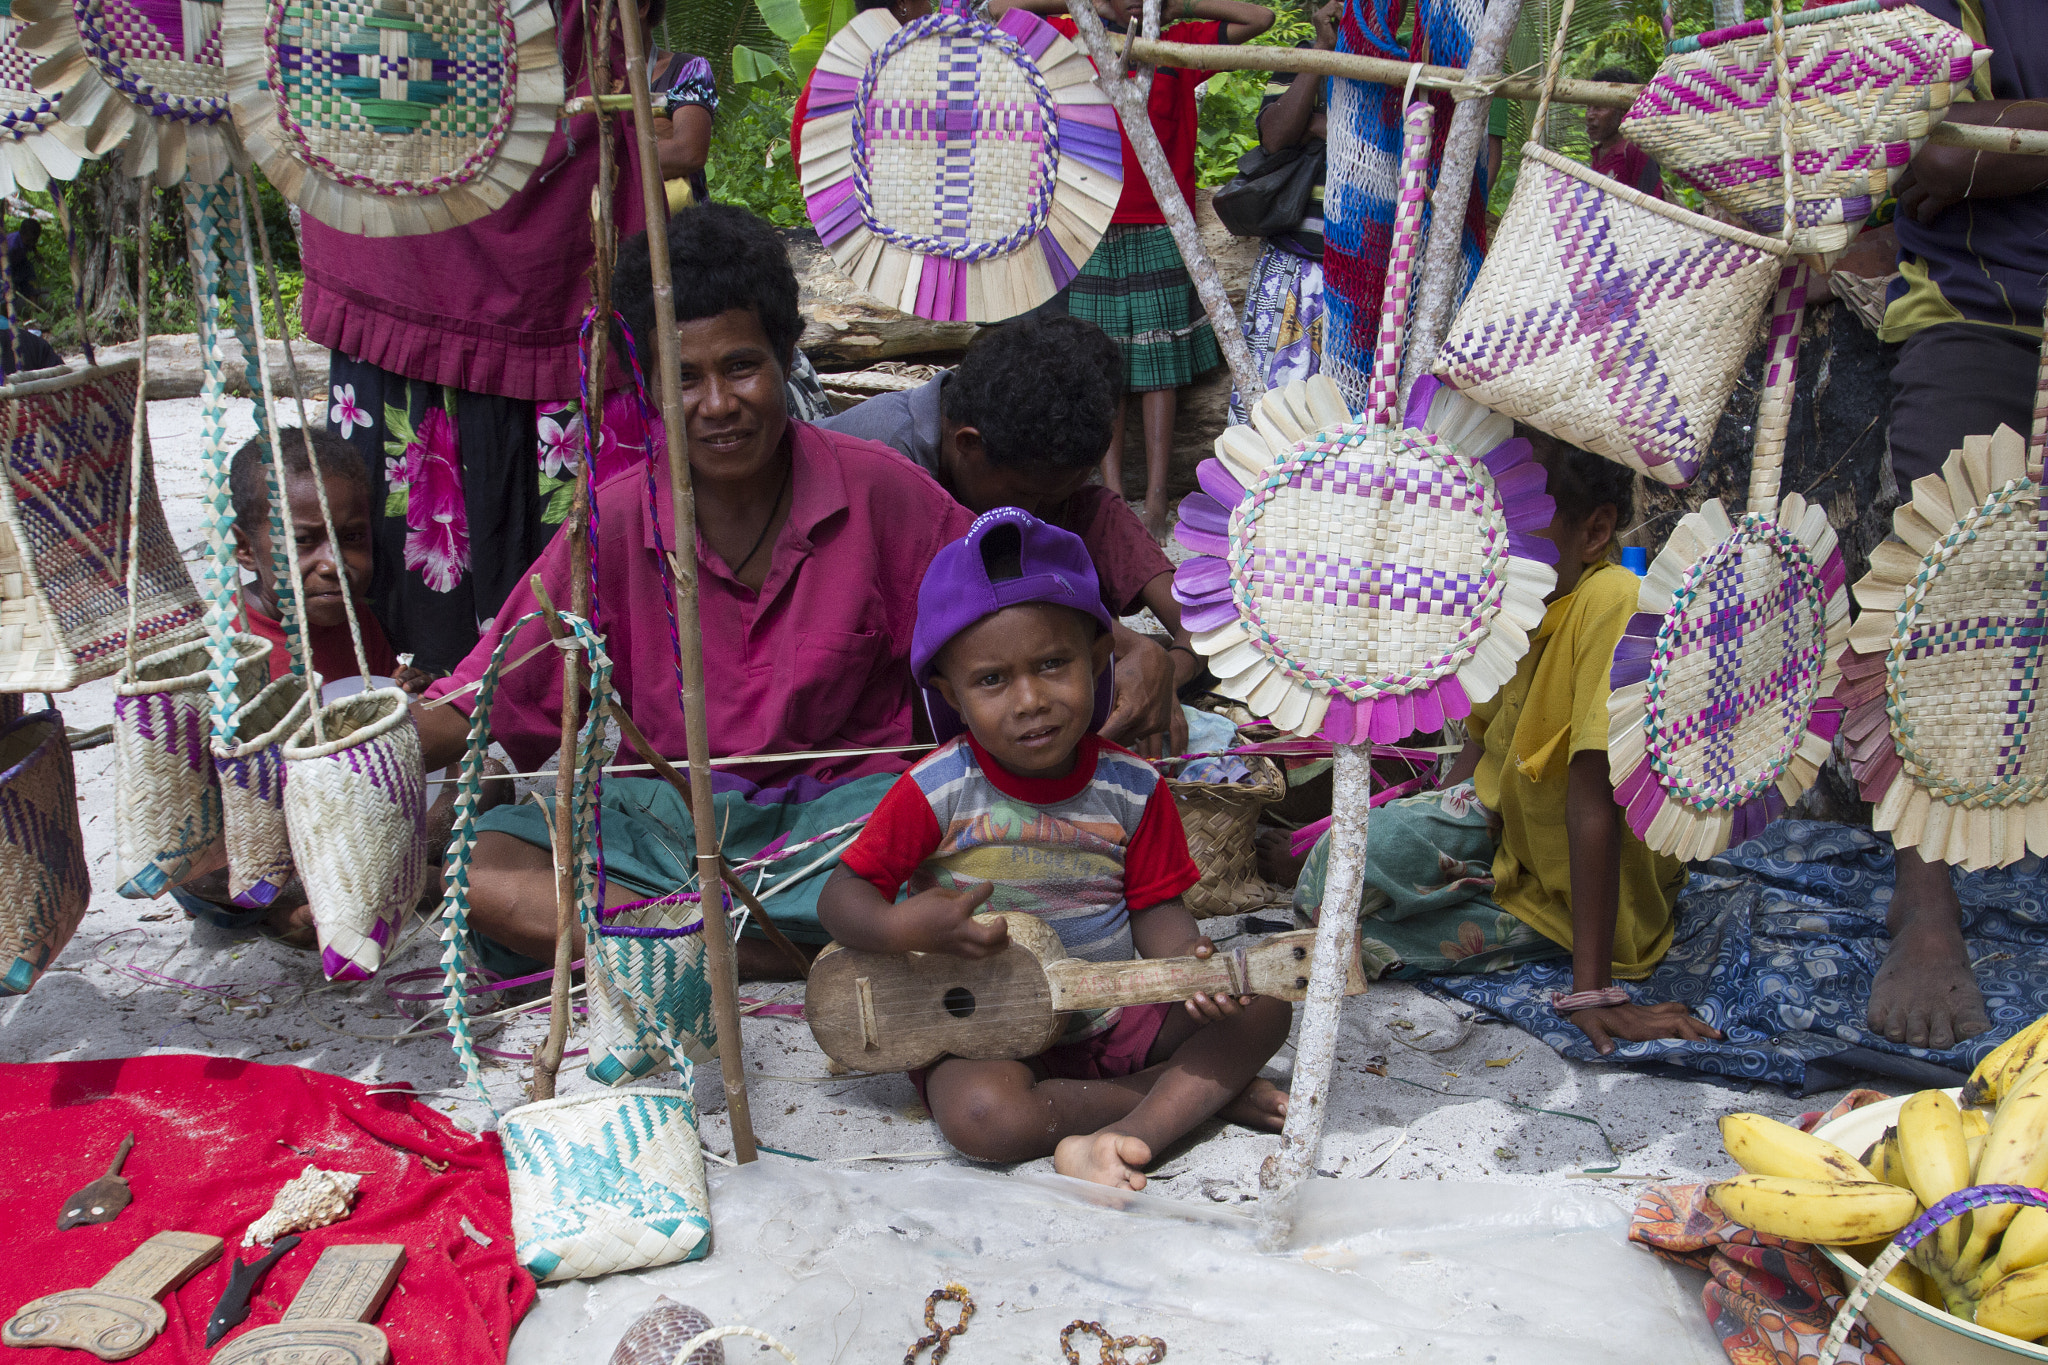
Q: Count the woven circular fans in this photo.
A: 7